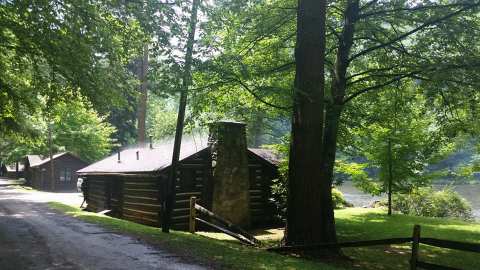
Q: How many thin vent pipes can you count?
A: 3